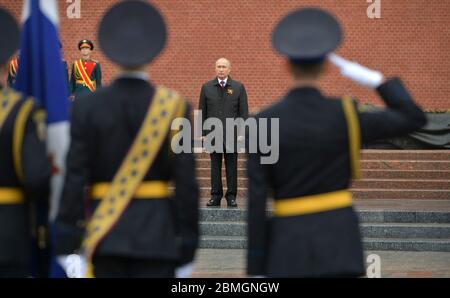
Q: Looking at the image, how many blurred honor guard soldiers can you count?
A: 3